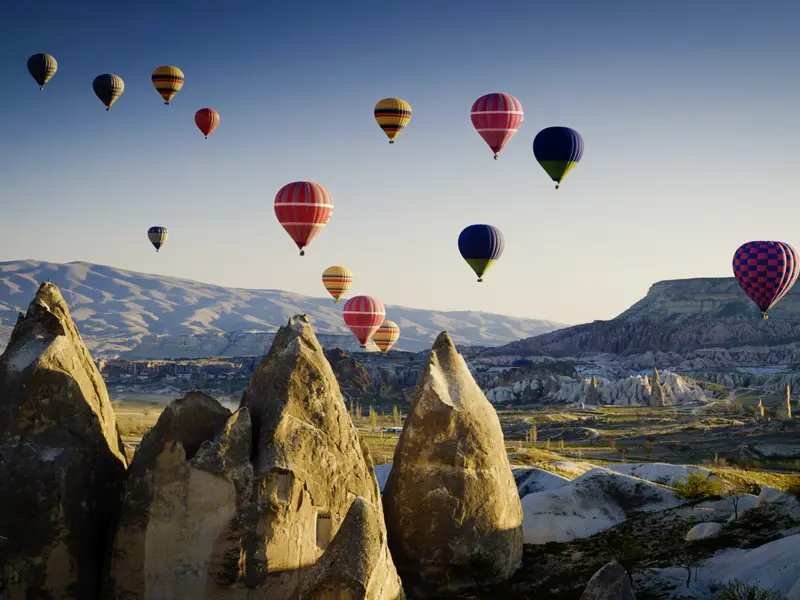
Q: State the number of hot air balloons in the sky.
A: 14